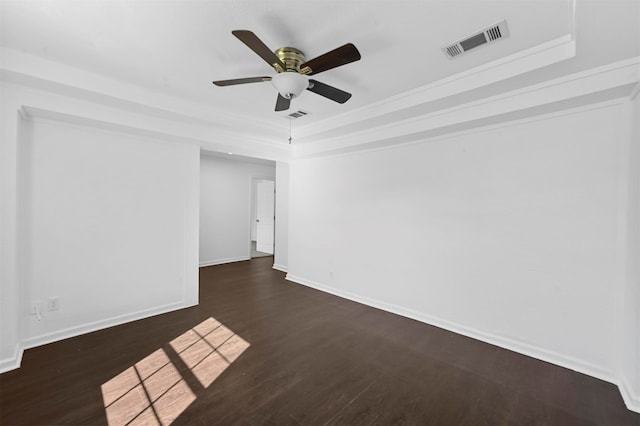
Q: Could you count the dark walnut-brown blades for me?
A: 5